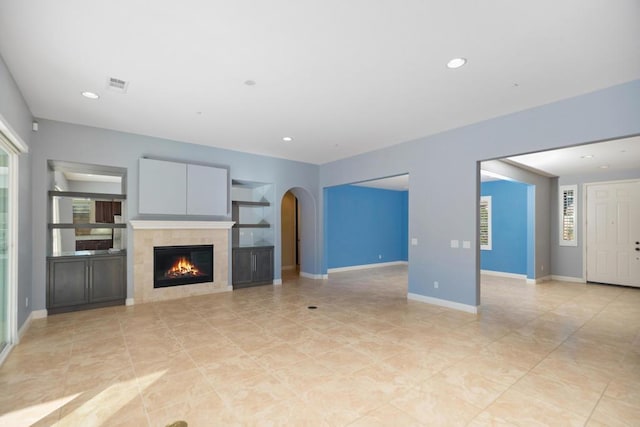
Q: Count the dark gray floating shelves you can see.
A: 4